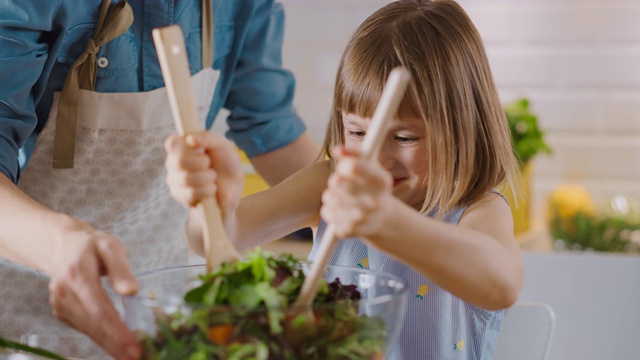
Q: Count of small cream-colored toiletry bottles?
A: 0